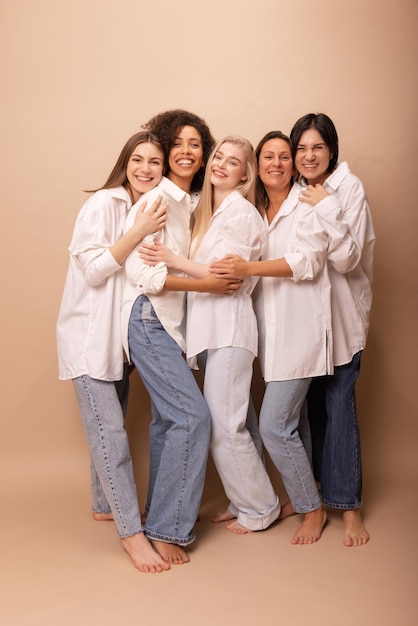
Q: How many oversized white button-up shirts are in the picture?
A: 5